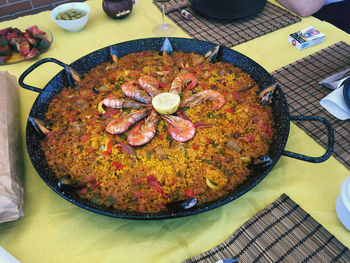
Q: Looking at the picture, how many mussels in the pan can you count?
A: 9